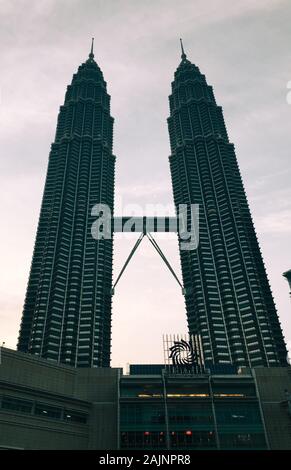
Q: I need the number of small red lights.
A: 5